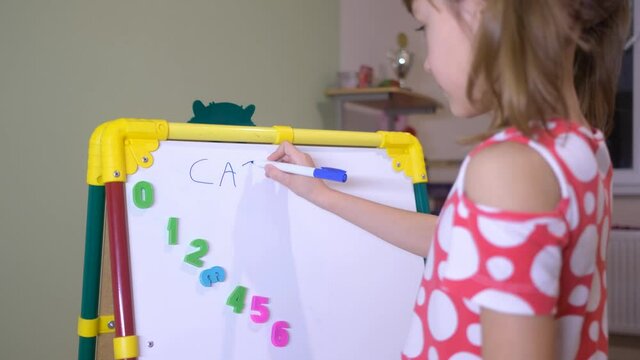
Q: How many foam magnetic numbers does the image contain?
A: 7